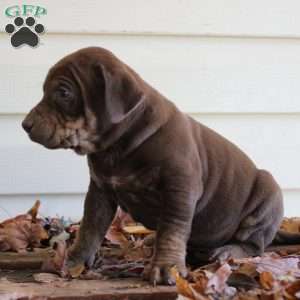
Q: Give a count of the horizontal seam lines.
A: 3